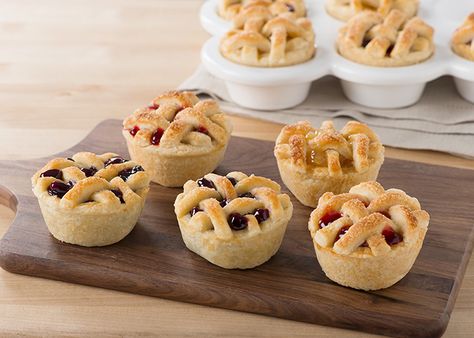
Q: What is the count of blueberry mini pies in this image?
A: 2